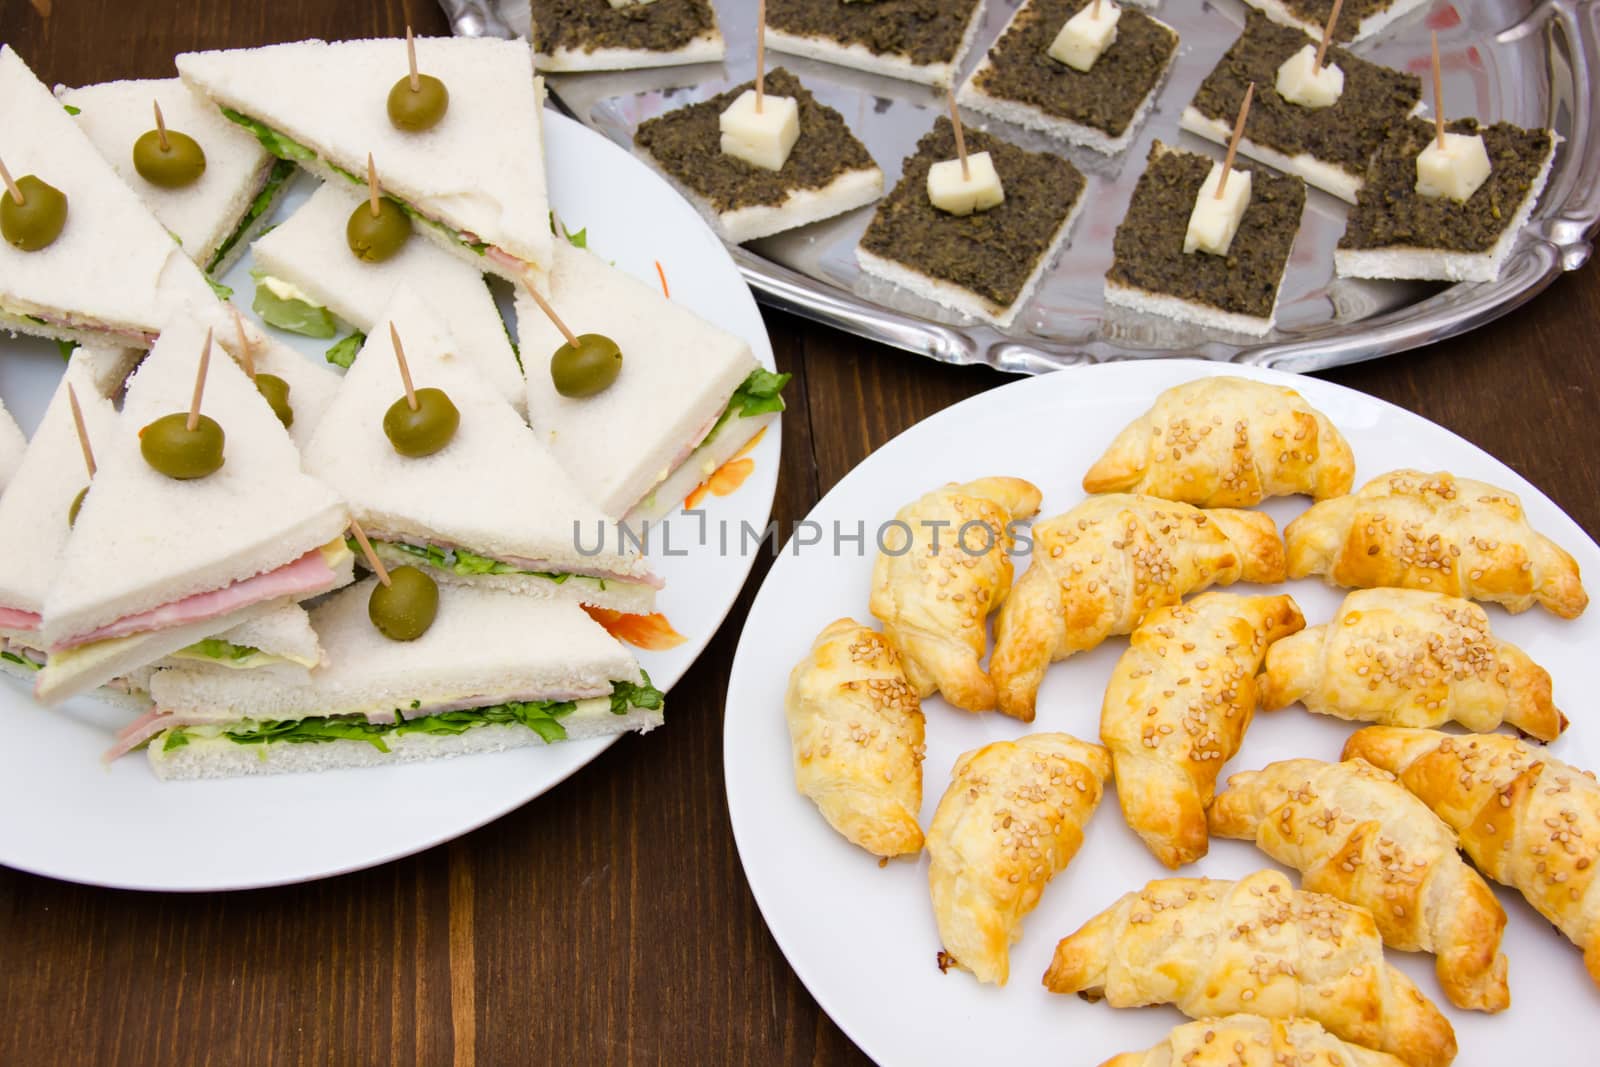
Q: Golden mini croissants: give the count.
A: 12